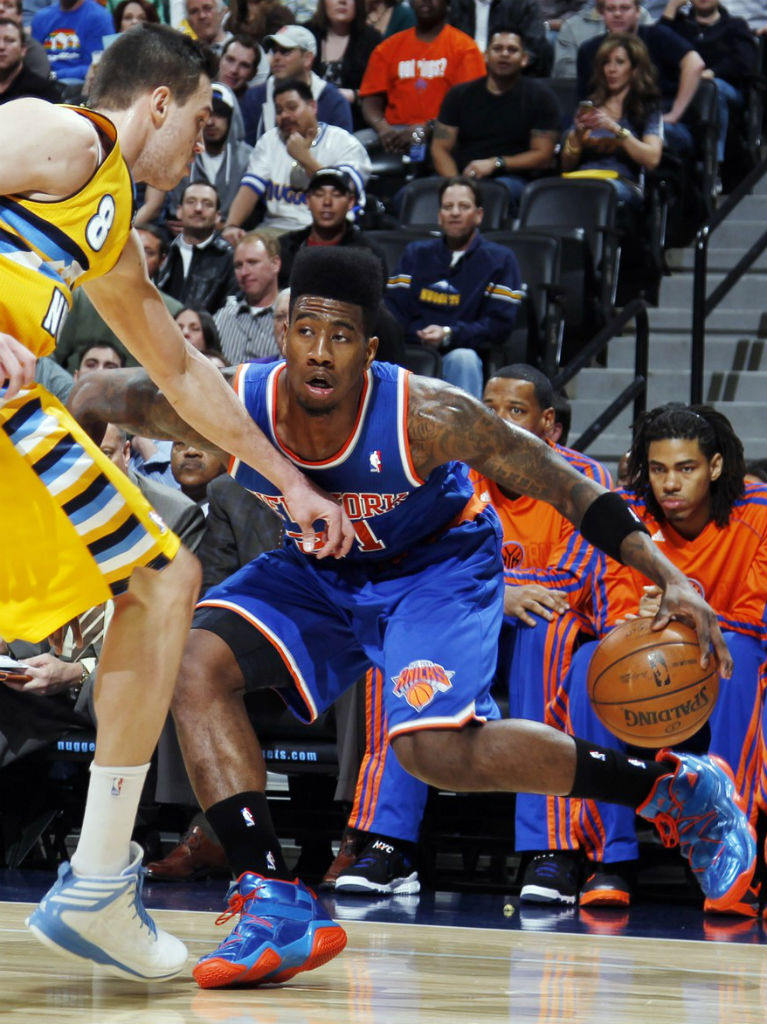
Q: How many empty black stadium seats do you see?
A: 4